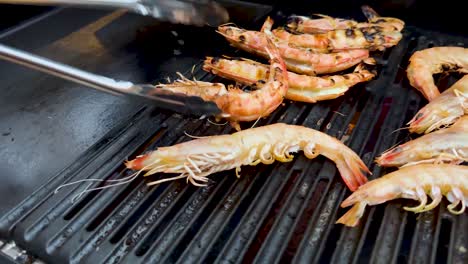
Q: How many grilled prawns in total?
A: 10